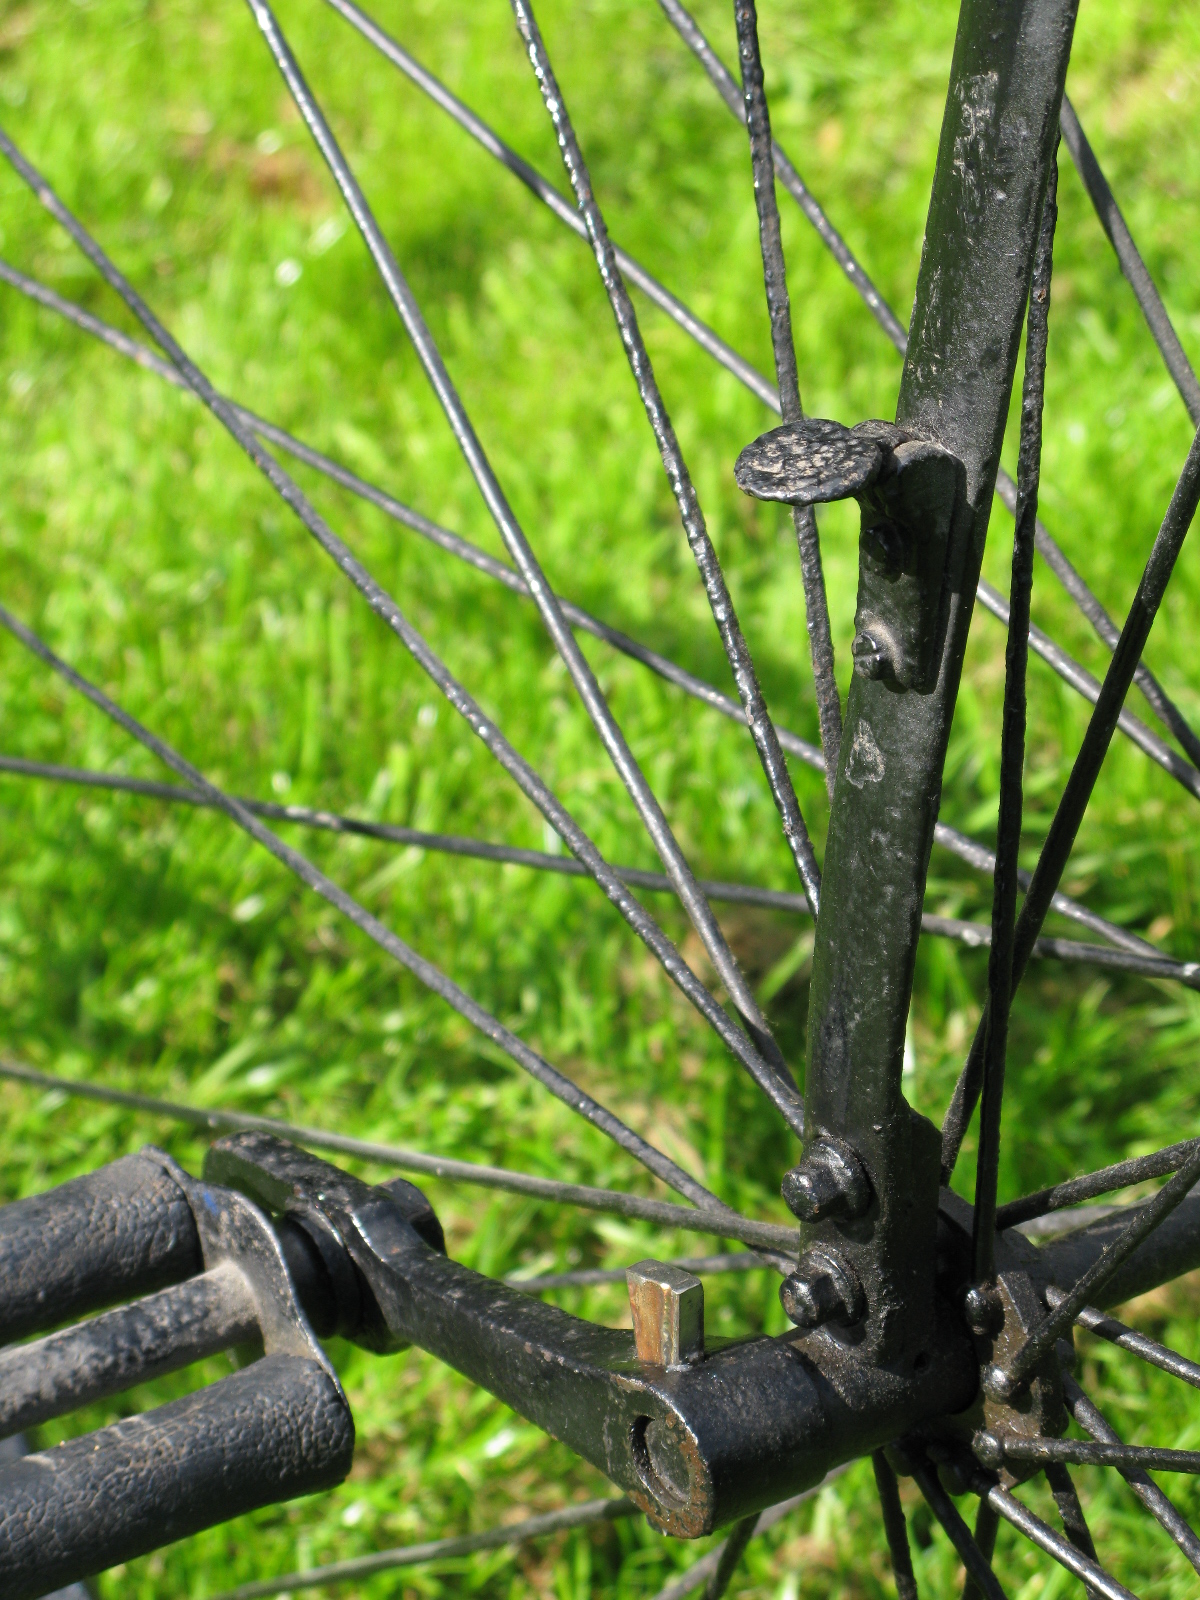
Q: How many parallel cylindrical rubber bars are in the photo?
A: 2